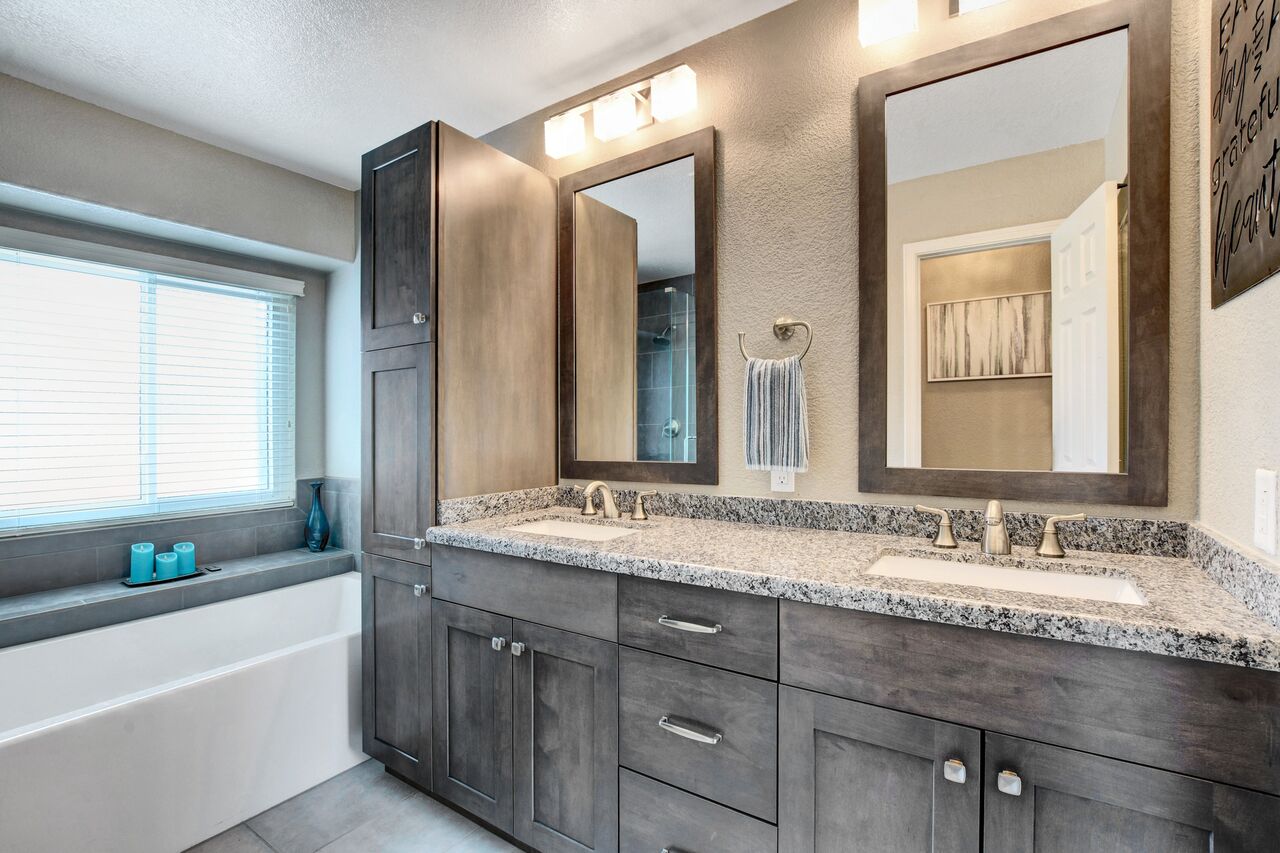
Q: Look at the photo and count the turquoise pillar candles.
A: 3